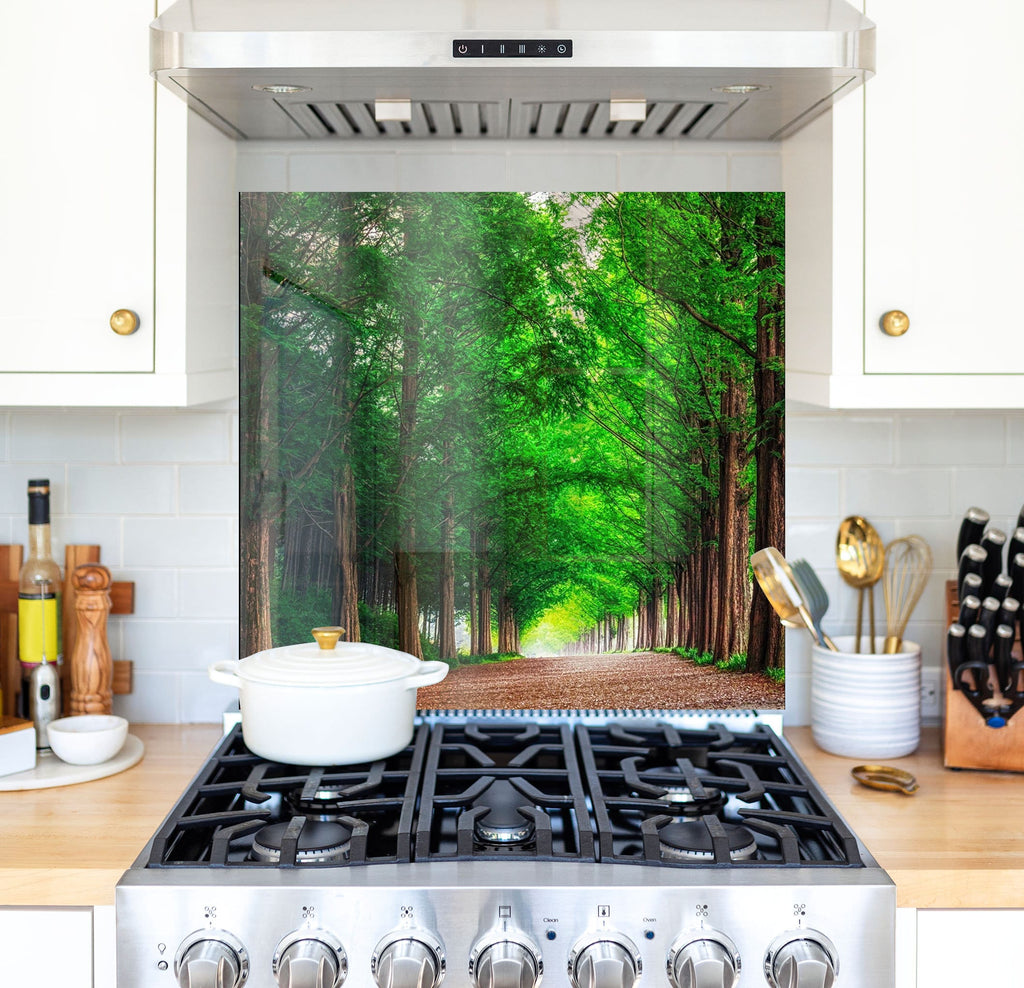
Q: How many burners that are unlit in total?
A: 5